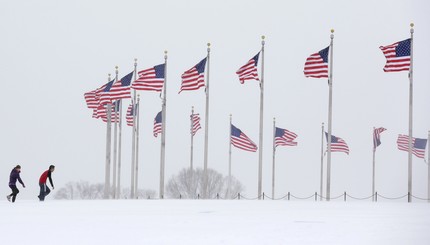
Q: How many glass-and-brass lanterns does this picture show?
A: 0